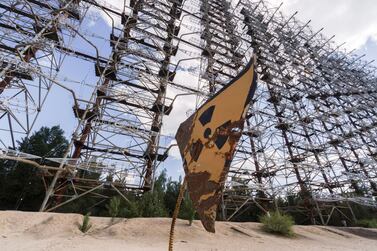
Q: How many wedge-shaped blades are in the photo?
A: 3